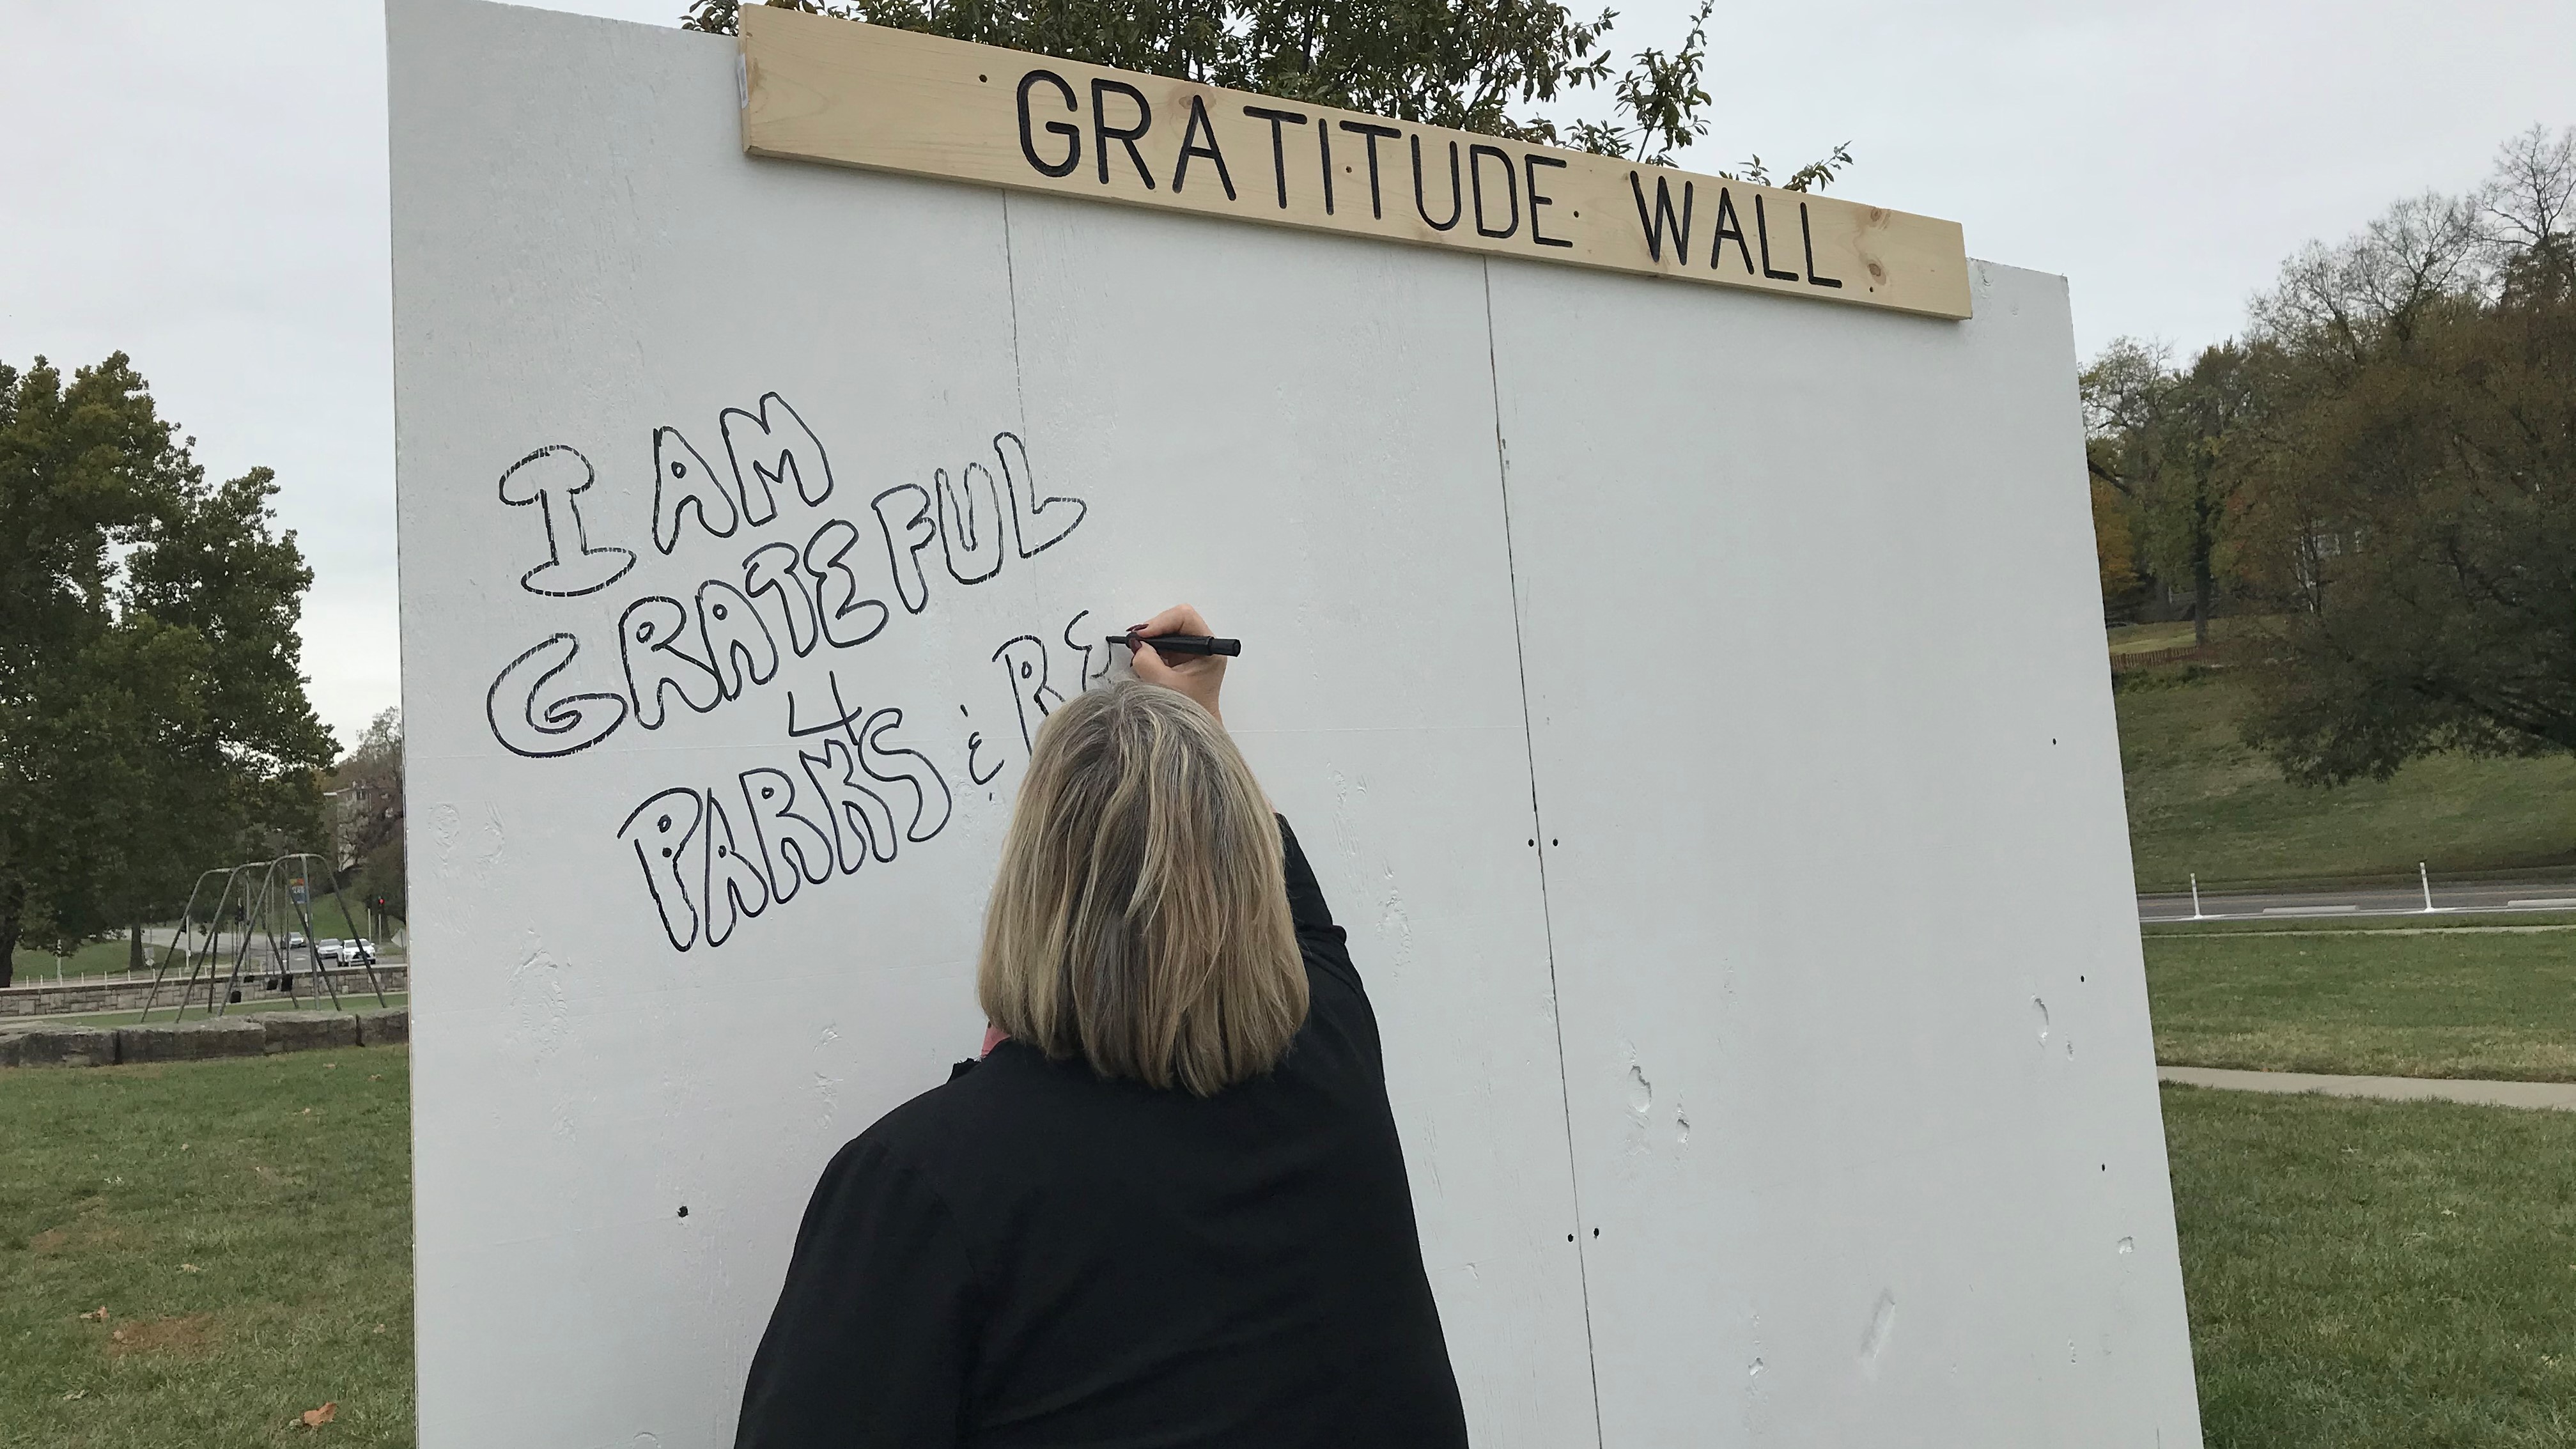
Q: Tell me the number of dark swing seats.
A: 4